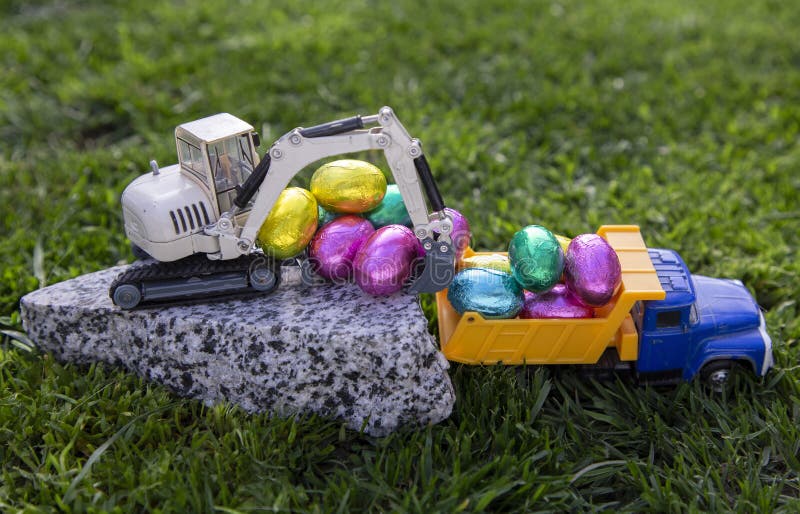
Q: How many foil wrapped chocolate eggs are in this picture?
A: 13